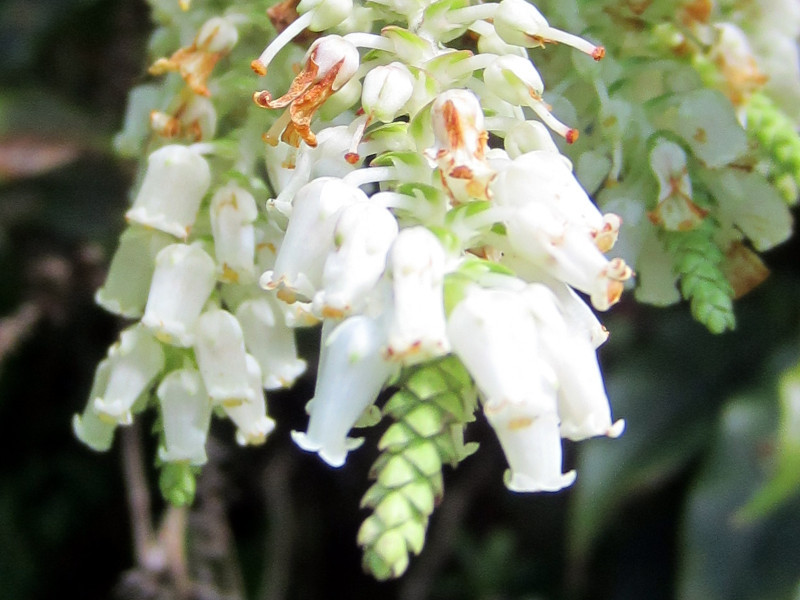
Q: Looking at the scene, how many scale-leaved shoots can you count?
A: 4